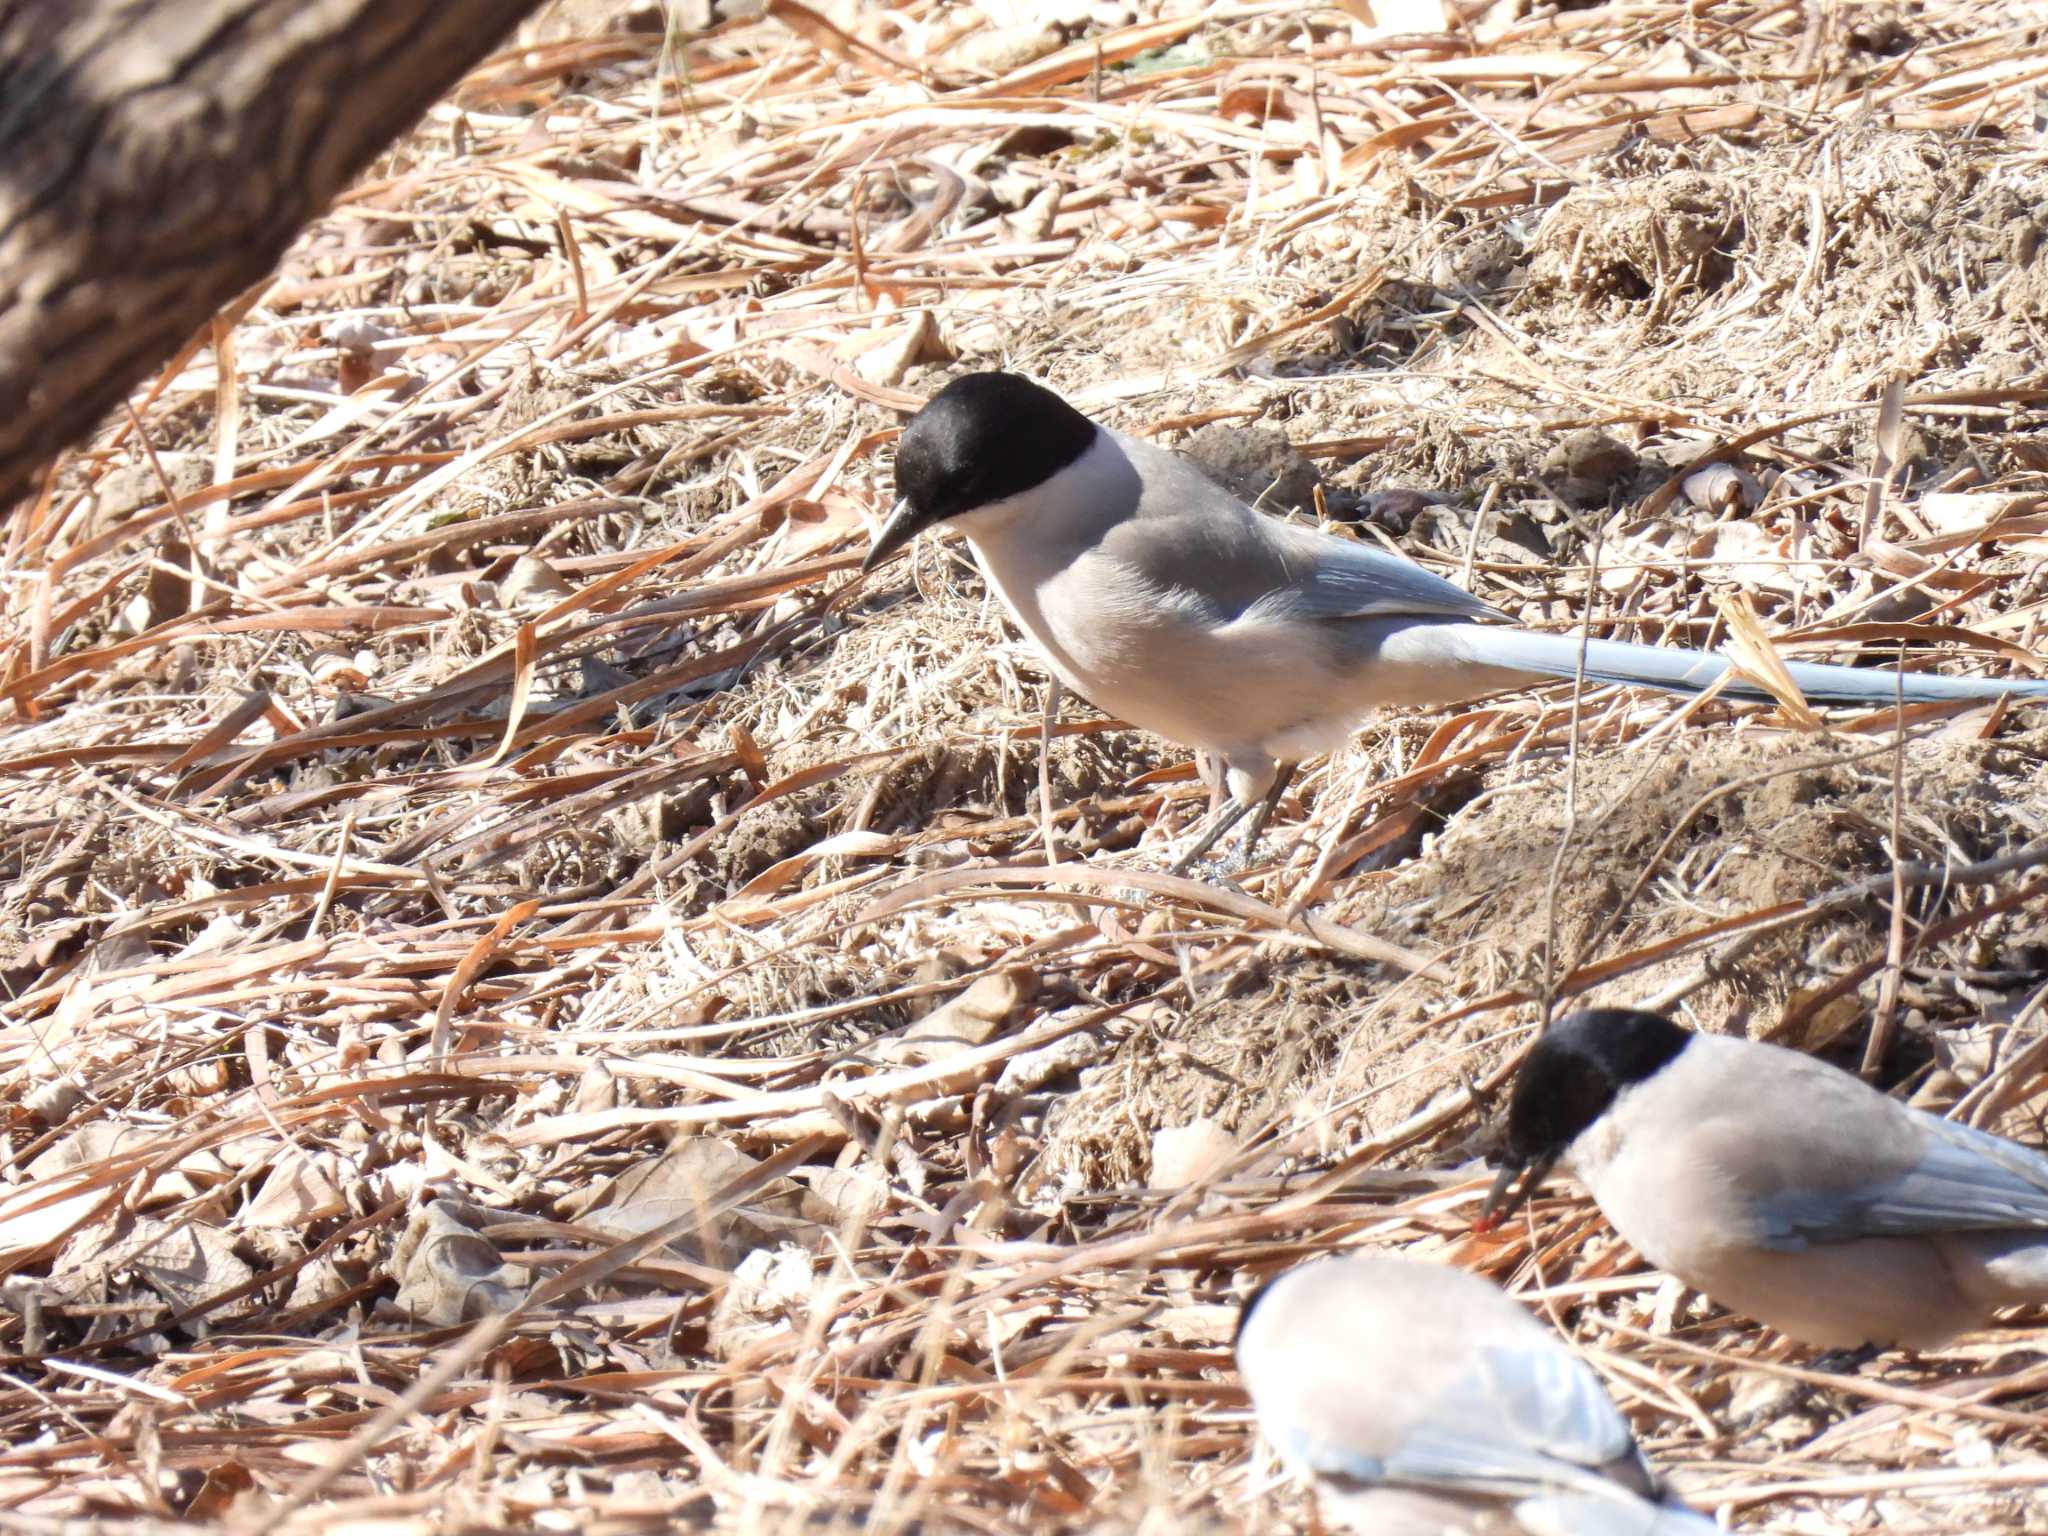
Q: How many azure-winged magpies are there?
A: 3